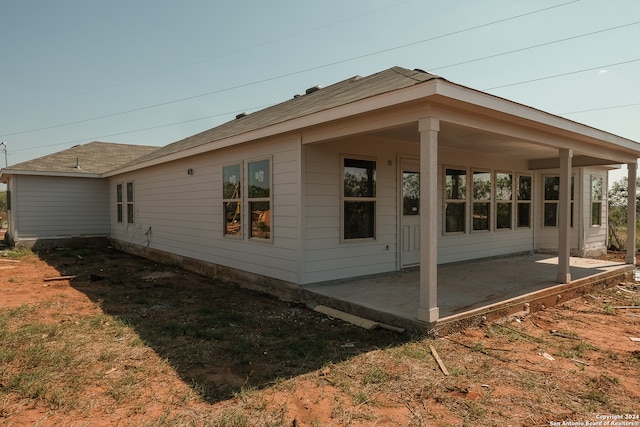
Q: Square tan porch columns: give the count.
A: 3